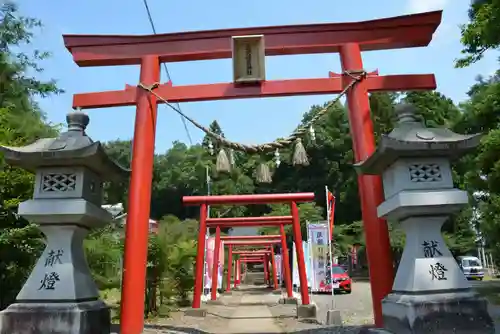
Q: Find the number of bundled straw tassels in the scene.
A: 3